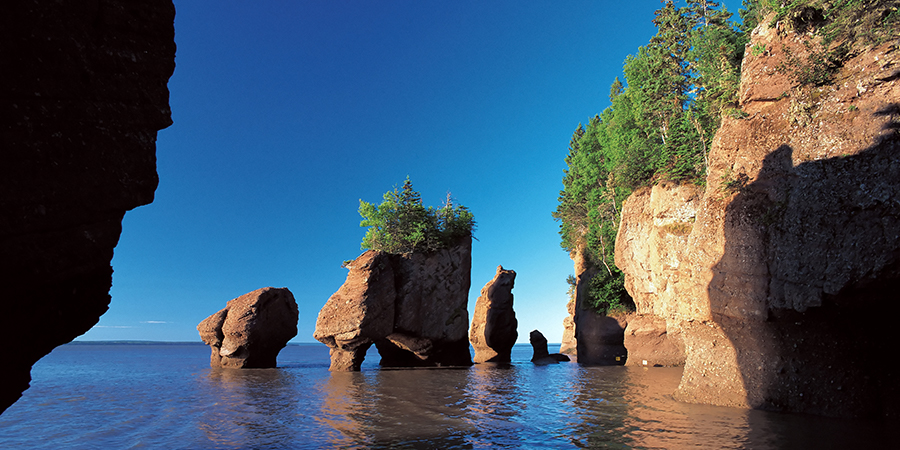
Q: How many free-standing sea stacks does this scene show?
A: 4